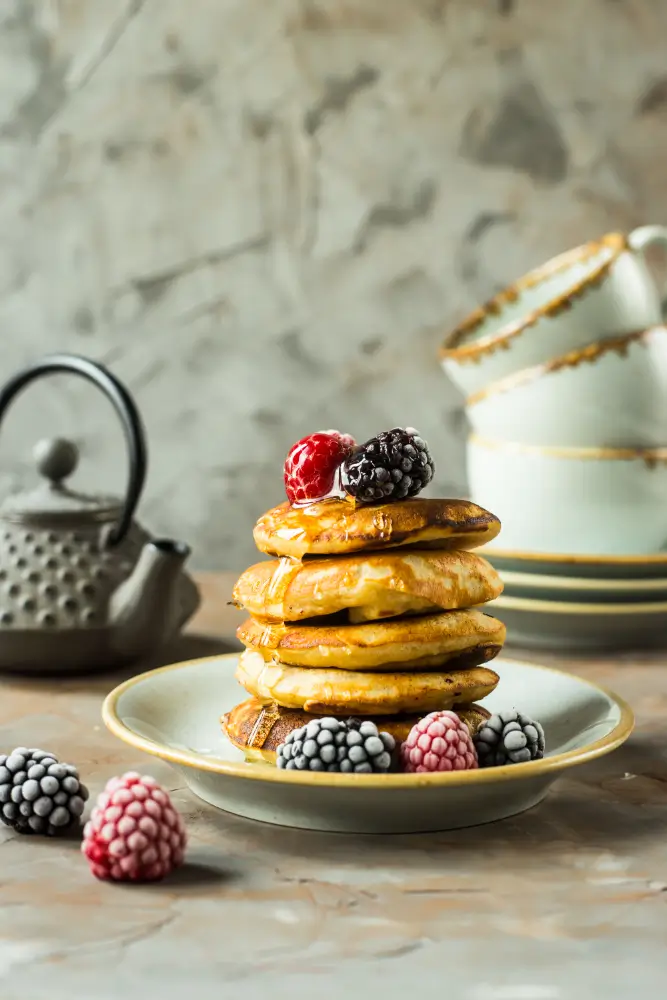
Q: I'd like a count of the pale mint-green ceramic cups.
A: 3